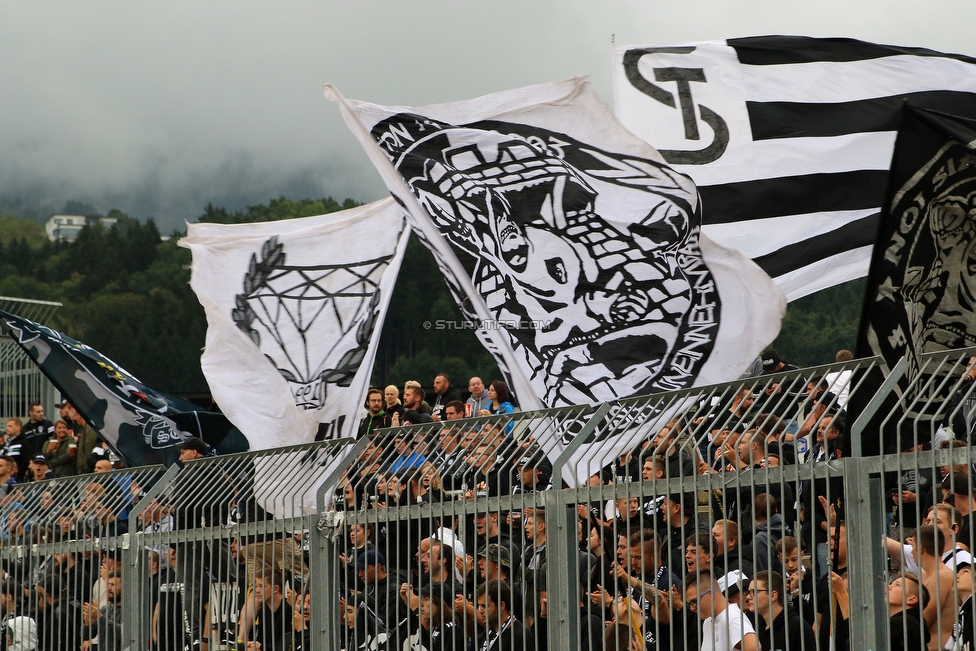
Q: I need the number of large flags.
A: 5